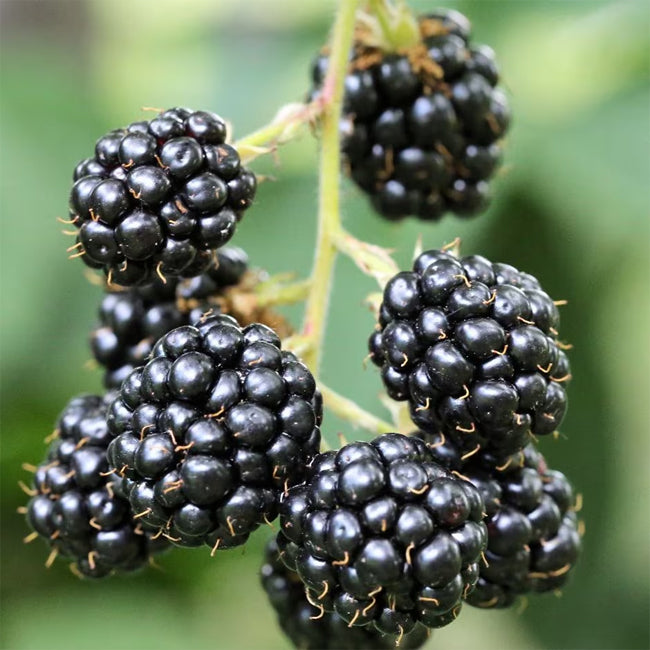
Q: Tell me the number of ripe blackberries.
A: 9